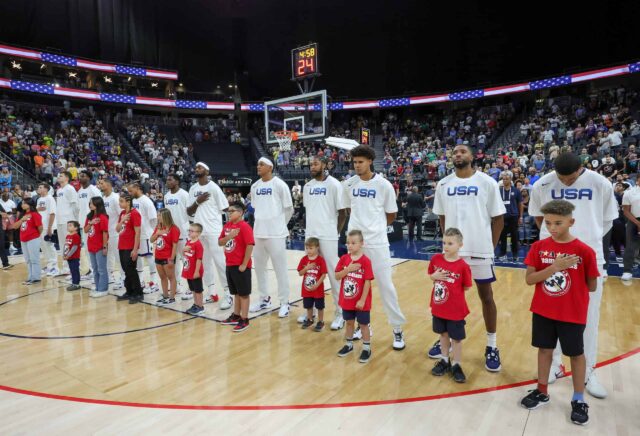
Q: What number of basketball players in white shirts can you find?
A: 12